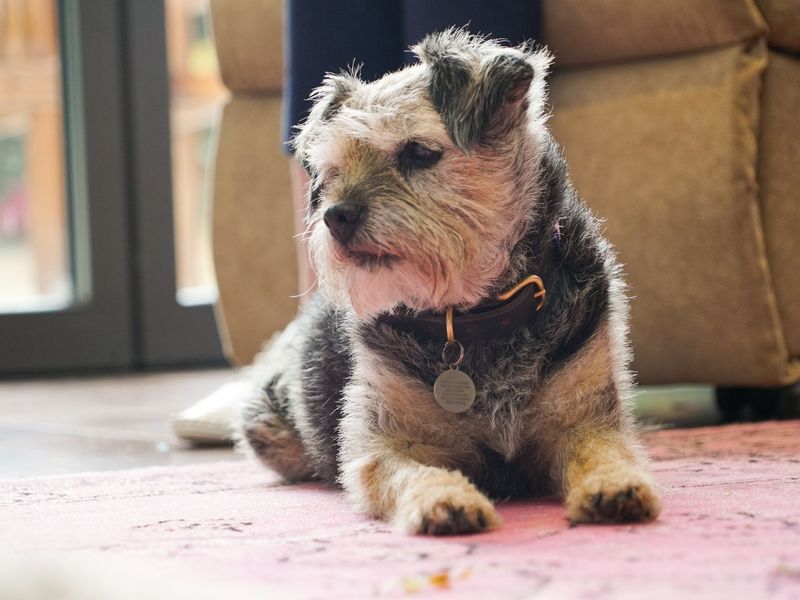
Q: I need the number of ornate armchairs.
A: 0